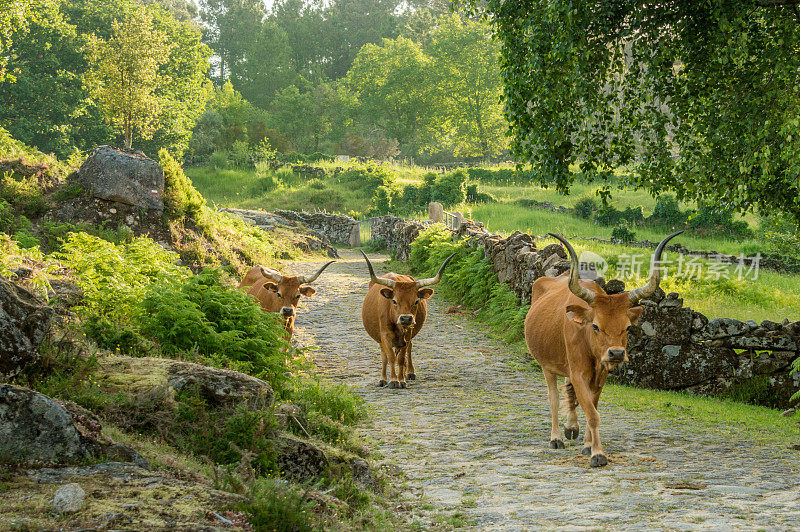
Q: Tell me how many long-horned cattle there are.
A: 3